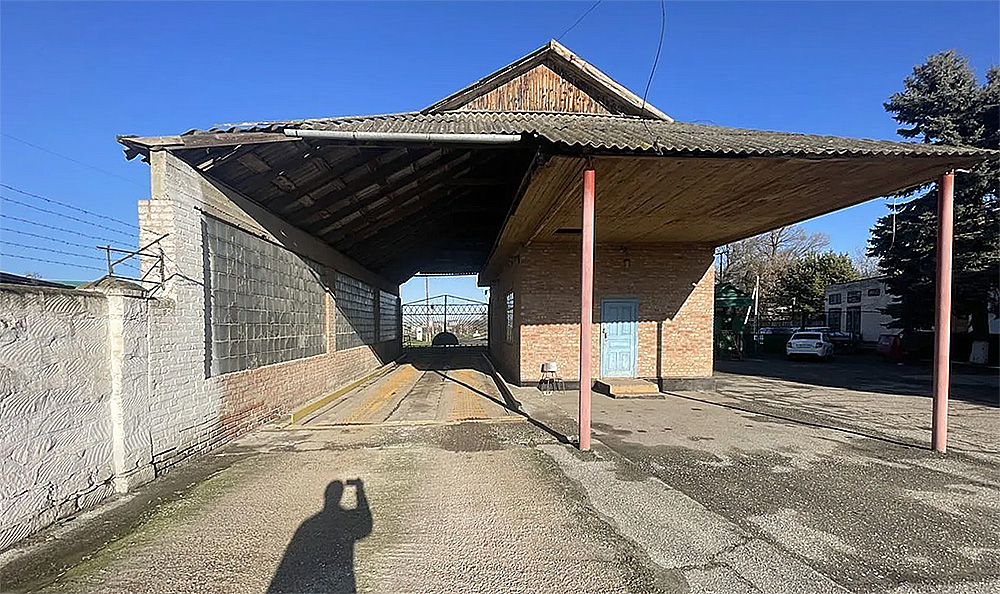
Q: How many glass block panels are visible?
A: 3